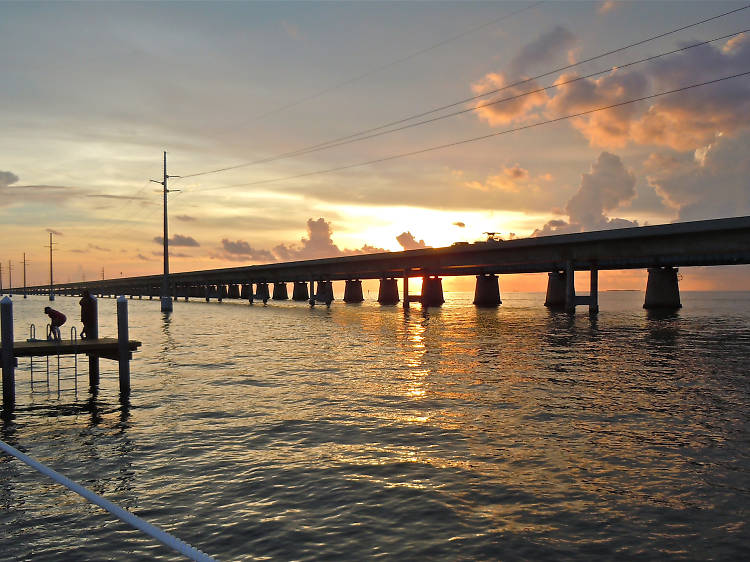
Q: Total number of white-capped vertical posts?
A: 3